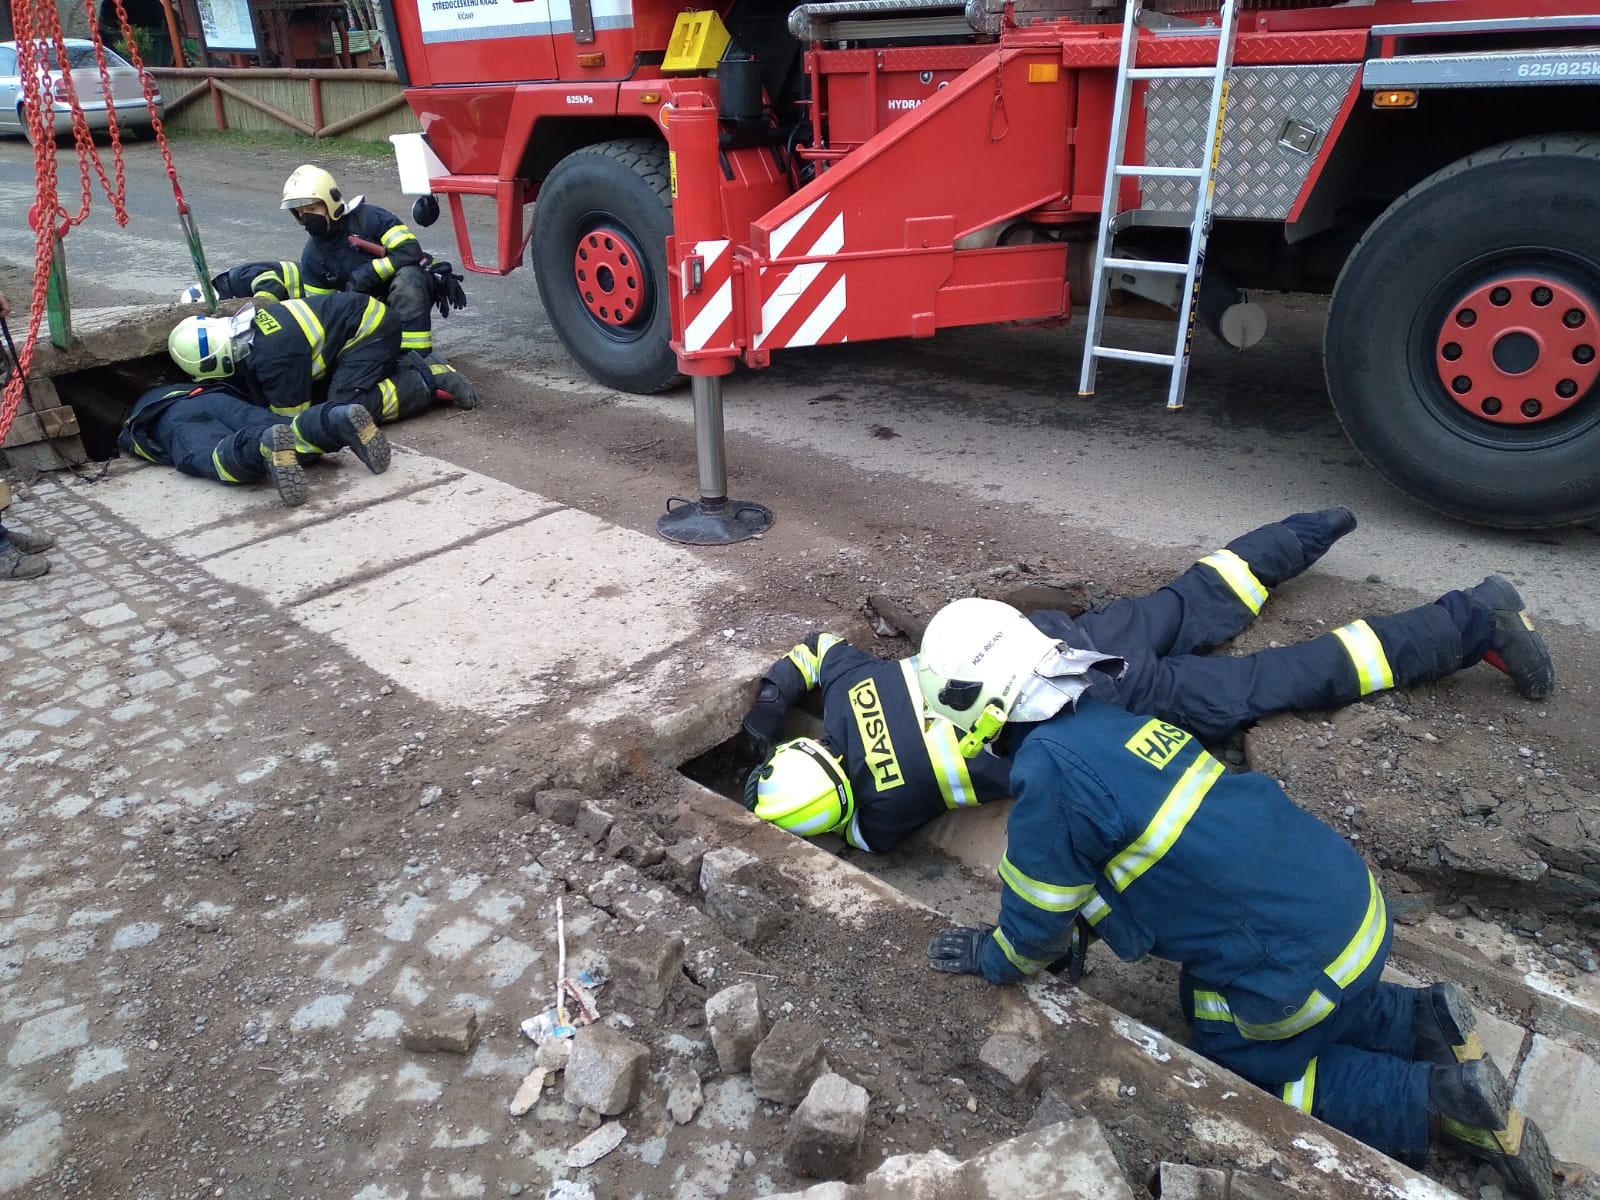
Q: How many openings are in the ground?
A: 2